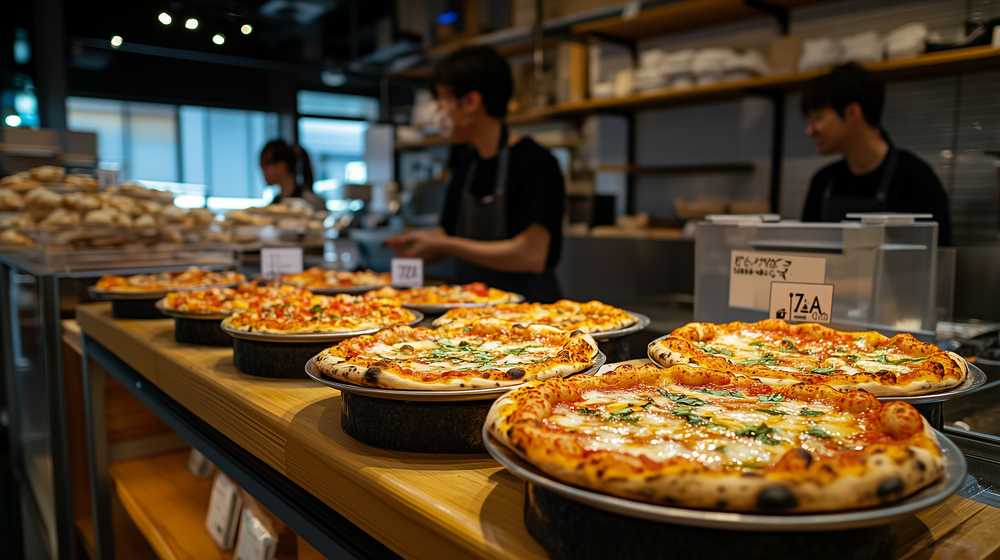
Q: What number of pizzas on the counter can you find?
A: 9